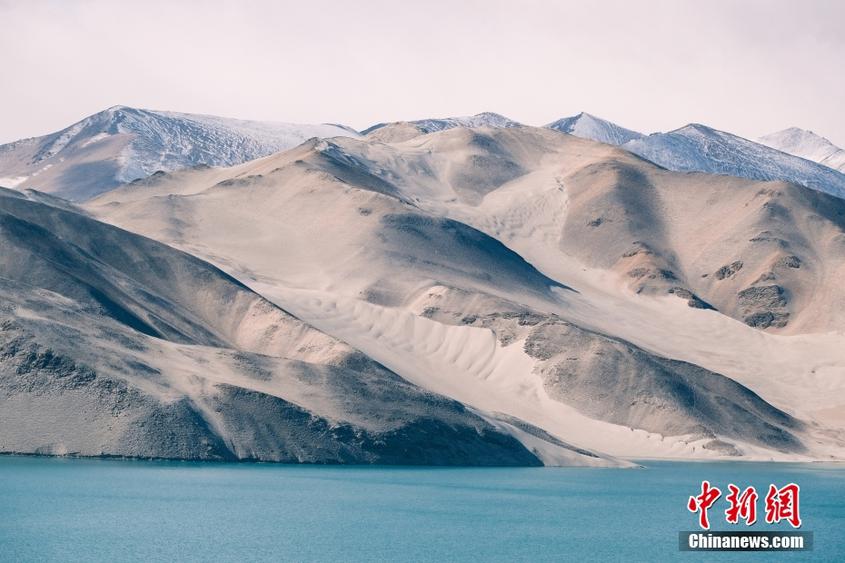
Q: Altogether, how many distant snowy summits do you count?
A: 5